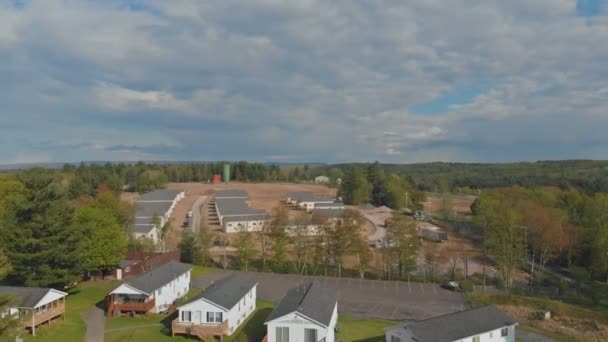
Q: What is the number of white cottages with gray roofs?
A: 5